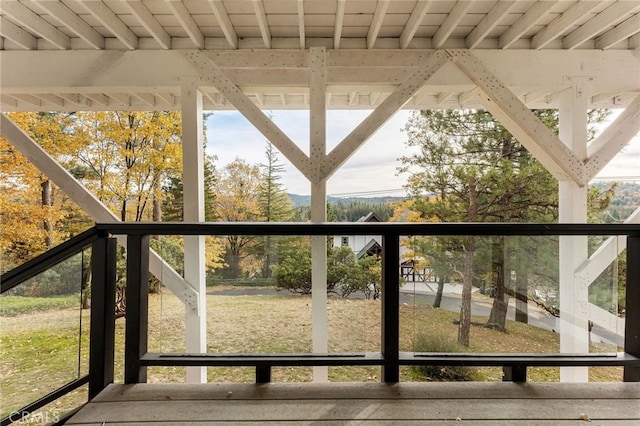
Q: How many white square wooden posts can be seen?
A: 3